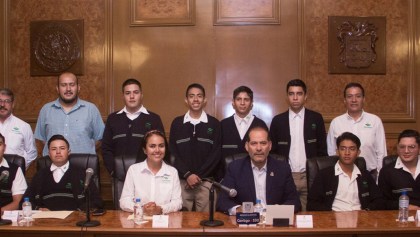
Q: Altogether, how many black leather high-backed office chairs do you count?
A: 6